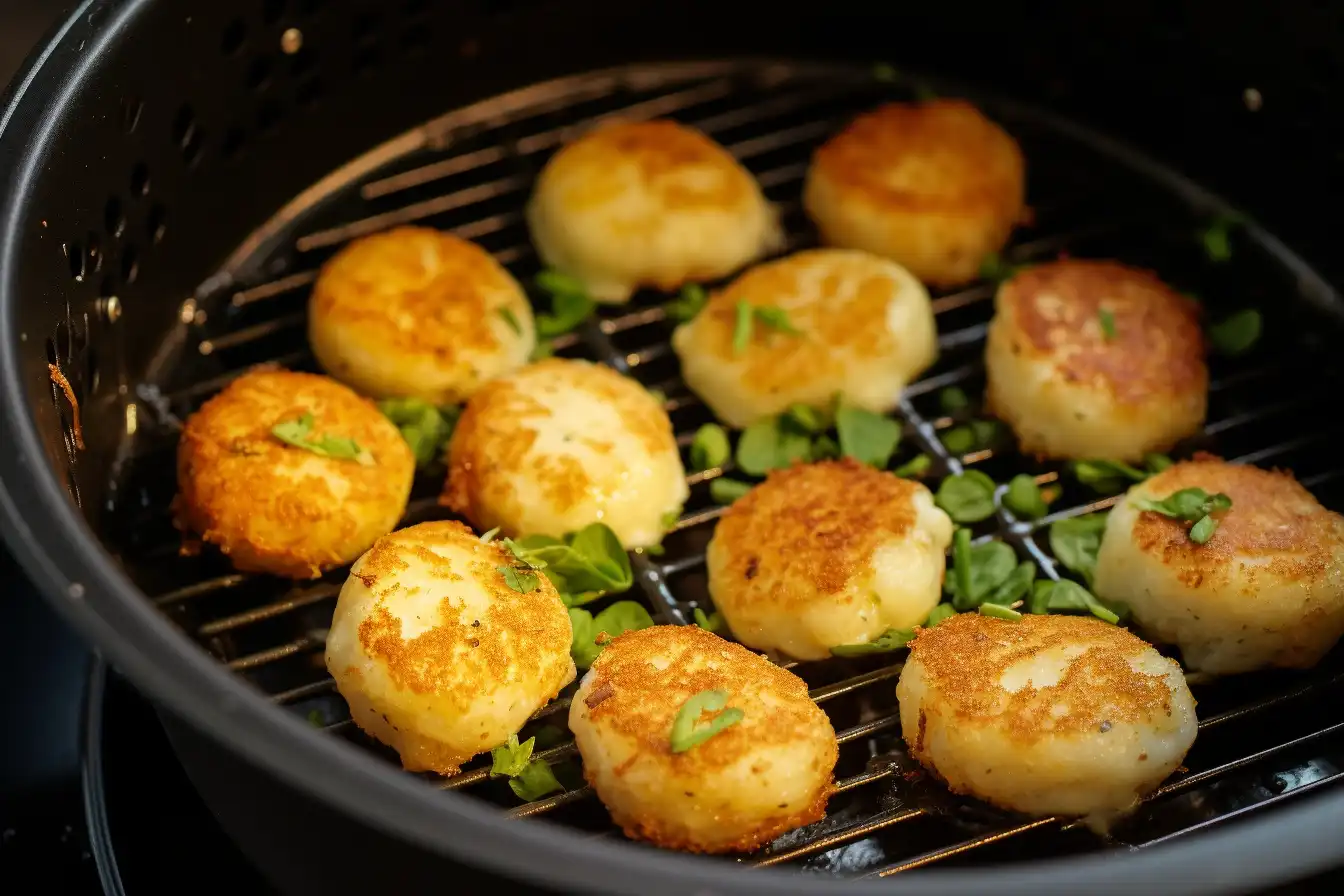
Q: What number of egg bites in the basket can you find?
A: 12